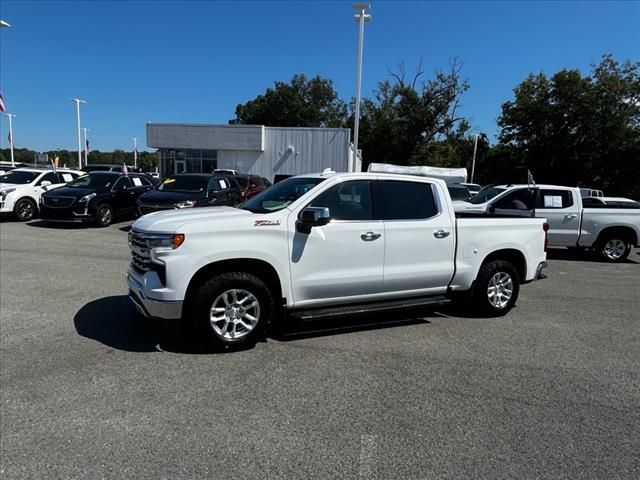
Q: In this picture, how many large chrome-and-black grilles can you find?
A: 1